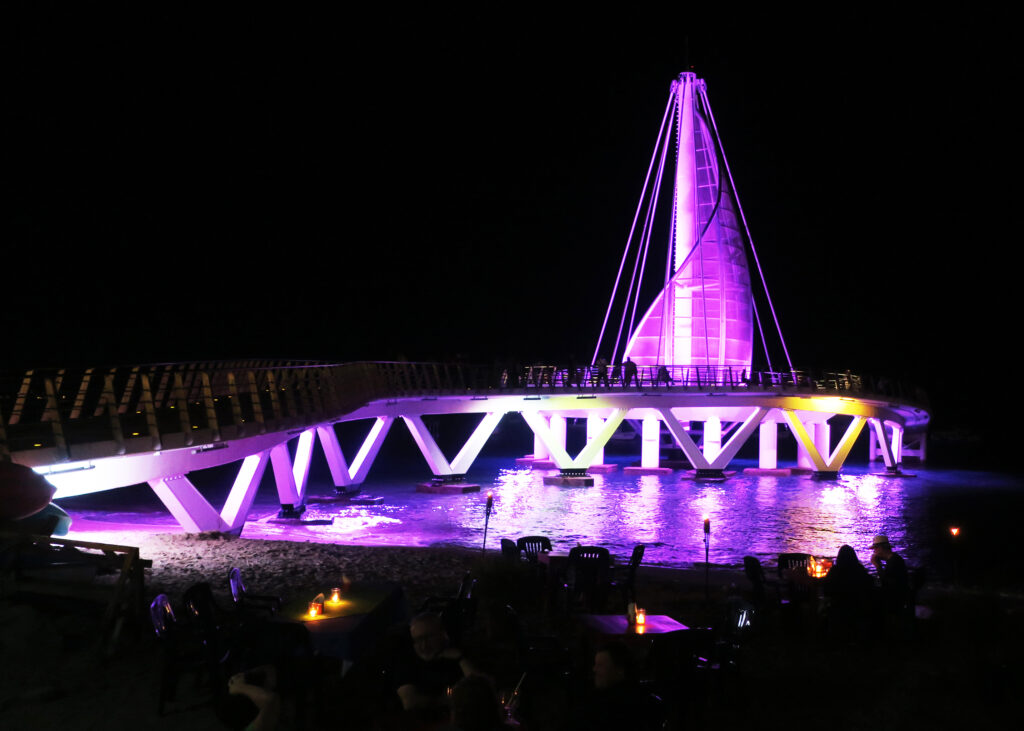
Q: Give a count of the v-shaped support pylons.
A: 8